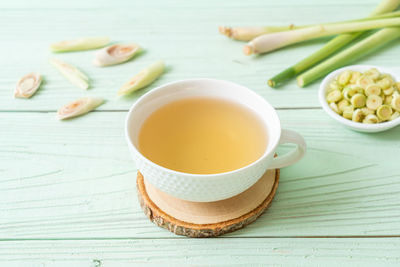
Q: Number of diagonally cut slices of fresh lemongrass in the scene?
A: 6